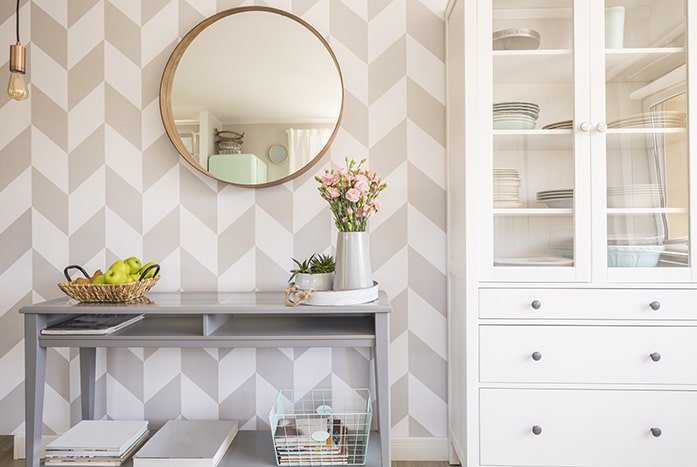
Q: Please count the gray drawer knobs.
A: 6